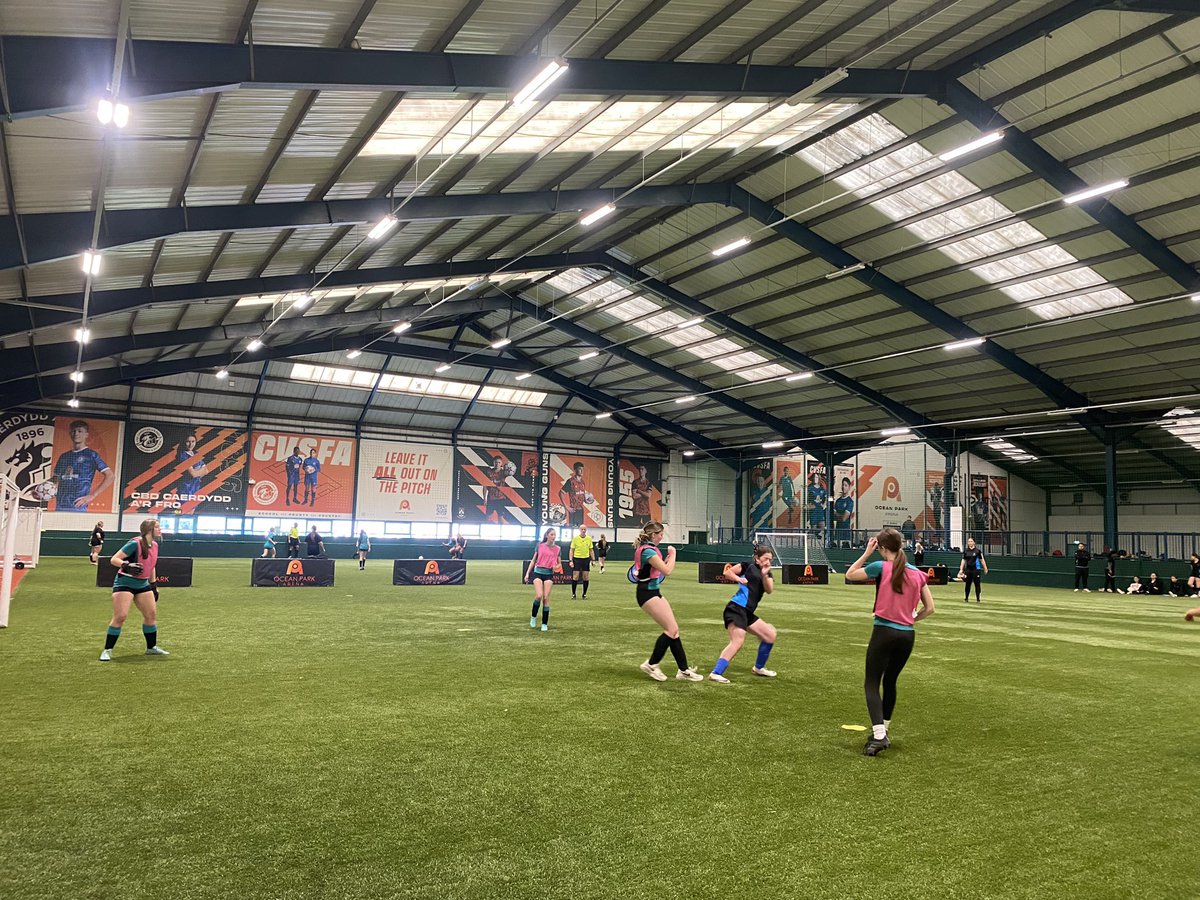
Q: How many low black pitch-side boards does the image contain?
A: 8